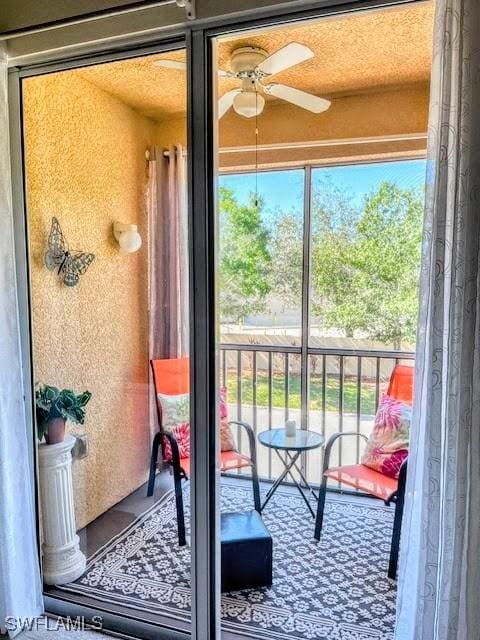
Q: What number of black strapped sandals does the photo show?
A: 0